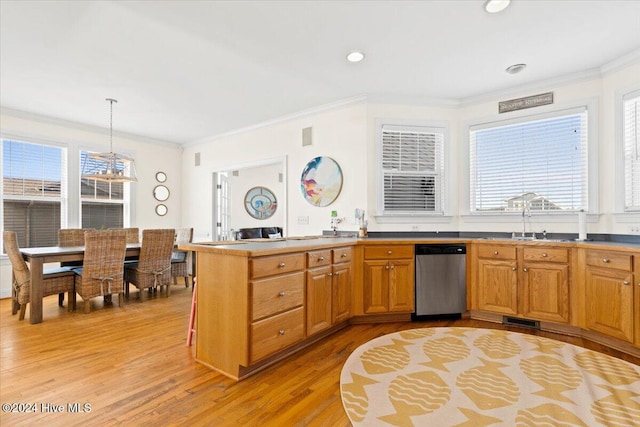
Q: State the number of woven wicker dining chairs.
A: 6